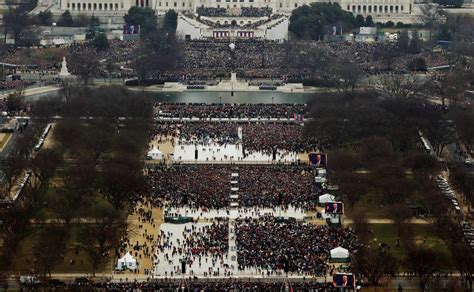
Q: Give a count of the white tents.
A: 4